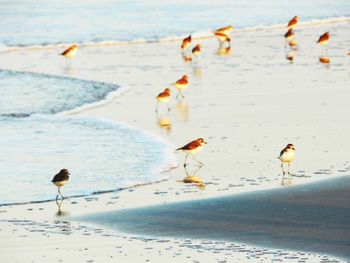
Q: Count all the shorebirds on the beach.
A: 13